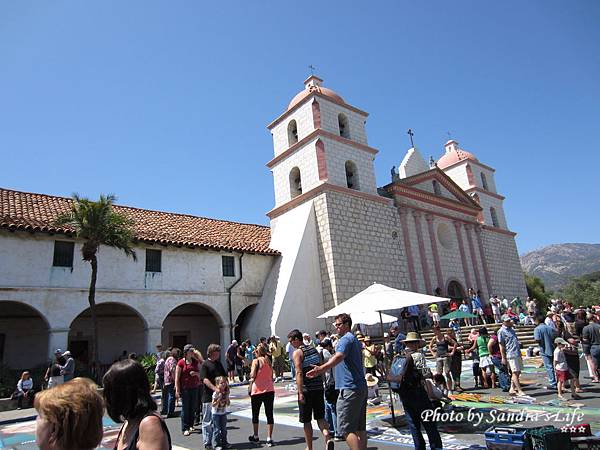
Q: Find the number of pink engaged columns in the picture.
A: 6